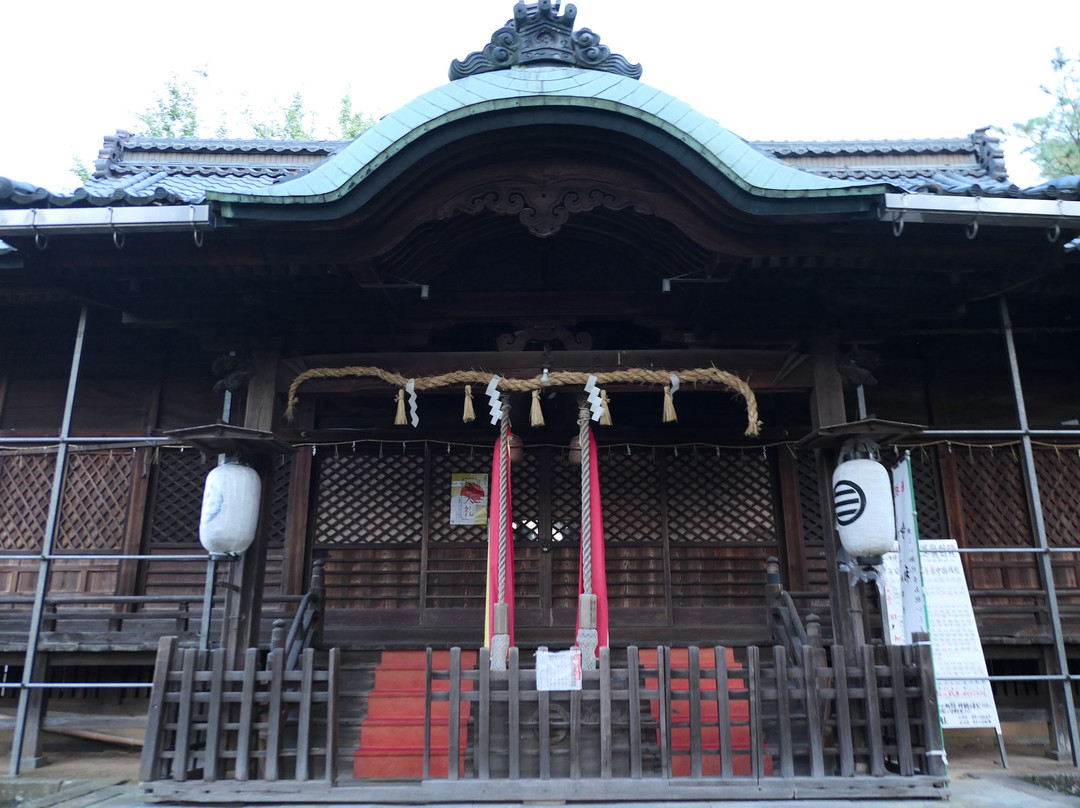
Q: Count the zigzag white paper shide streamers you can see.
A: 4